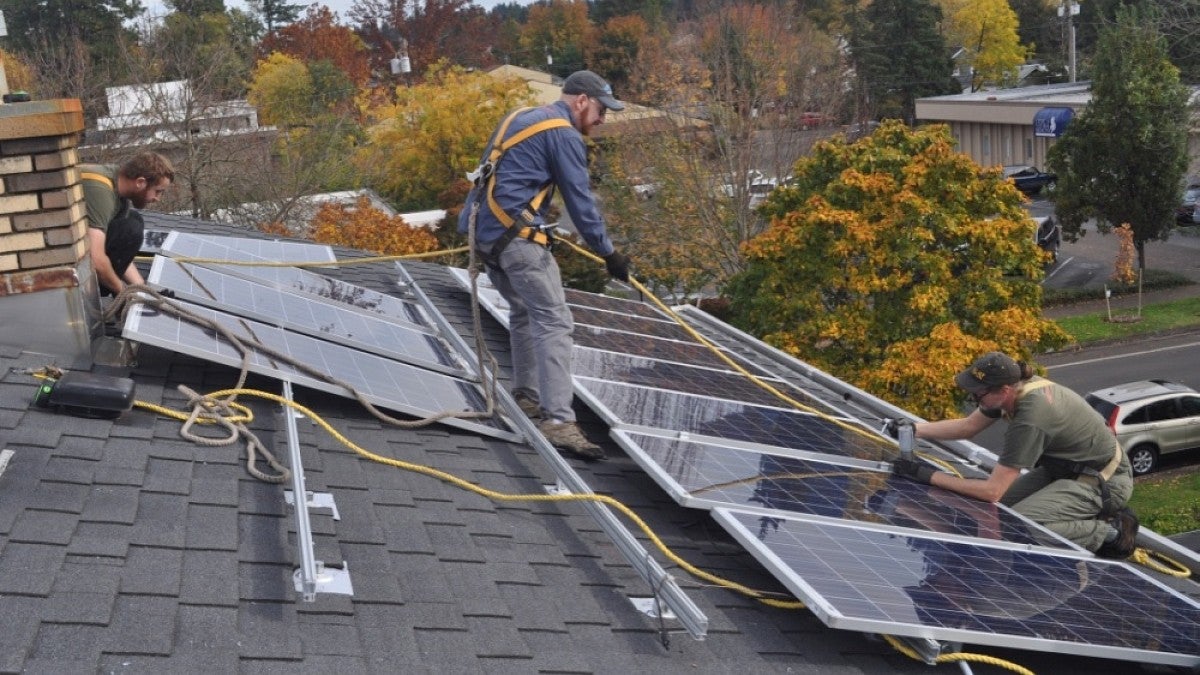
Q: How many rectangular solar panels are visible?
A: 11